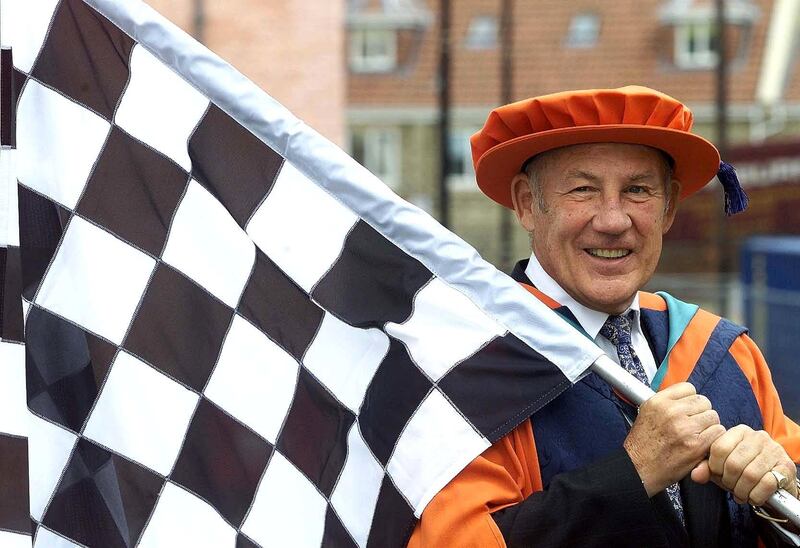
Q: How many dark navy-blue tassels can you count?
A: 1